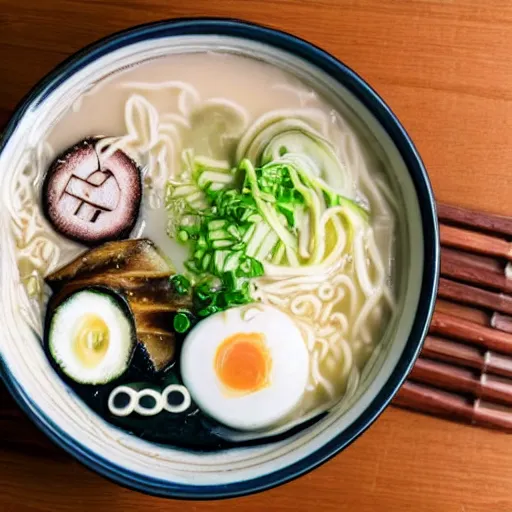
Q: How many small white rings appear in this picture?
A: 3